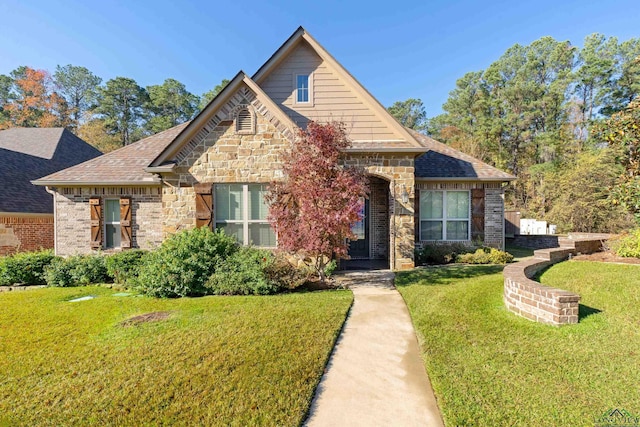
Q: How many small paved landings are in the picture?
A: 1